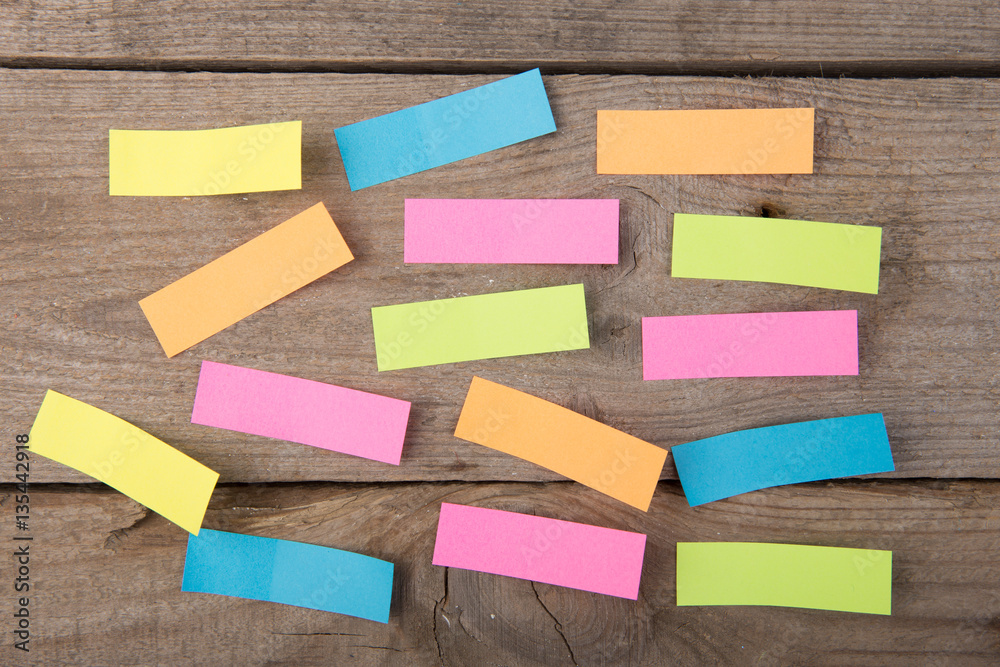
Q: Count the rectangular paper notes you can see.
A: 15